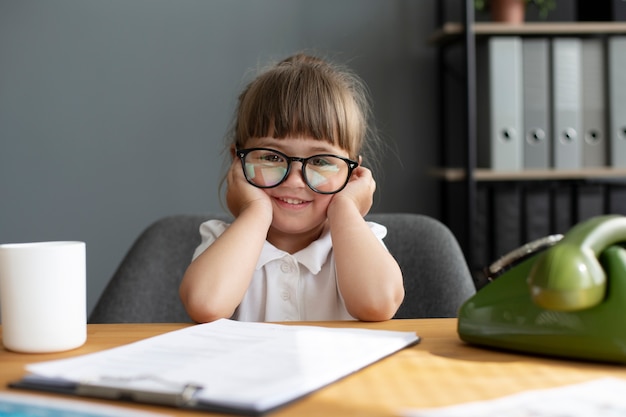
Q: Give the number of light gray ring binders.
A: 5